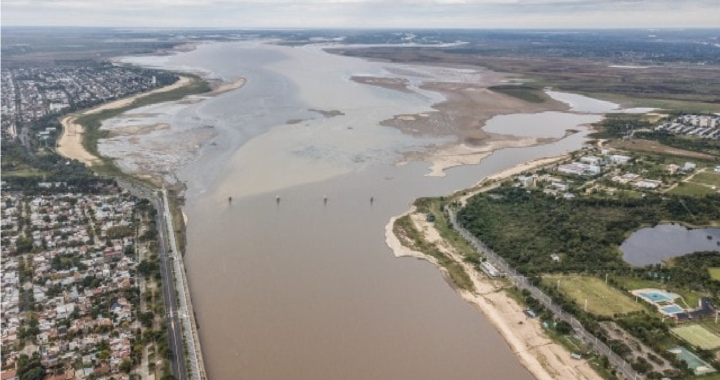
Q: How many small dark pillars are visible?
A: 4